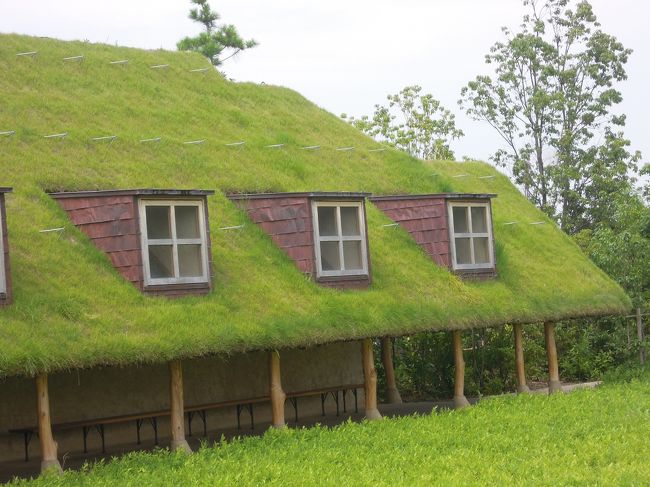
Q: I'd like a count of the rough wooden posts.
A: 8